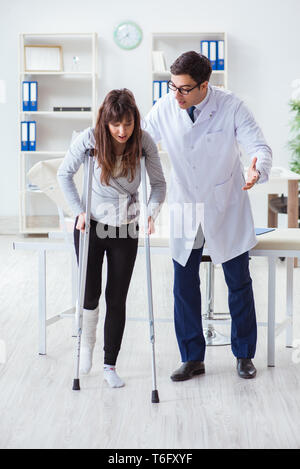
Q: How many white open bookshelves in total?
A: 2